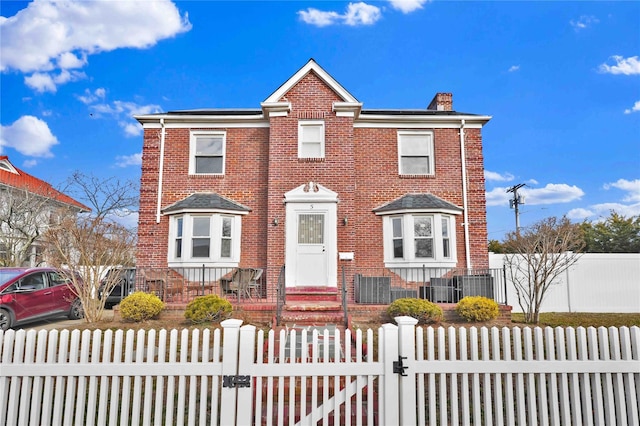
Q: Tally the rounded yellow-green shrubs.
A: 4